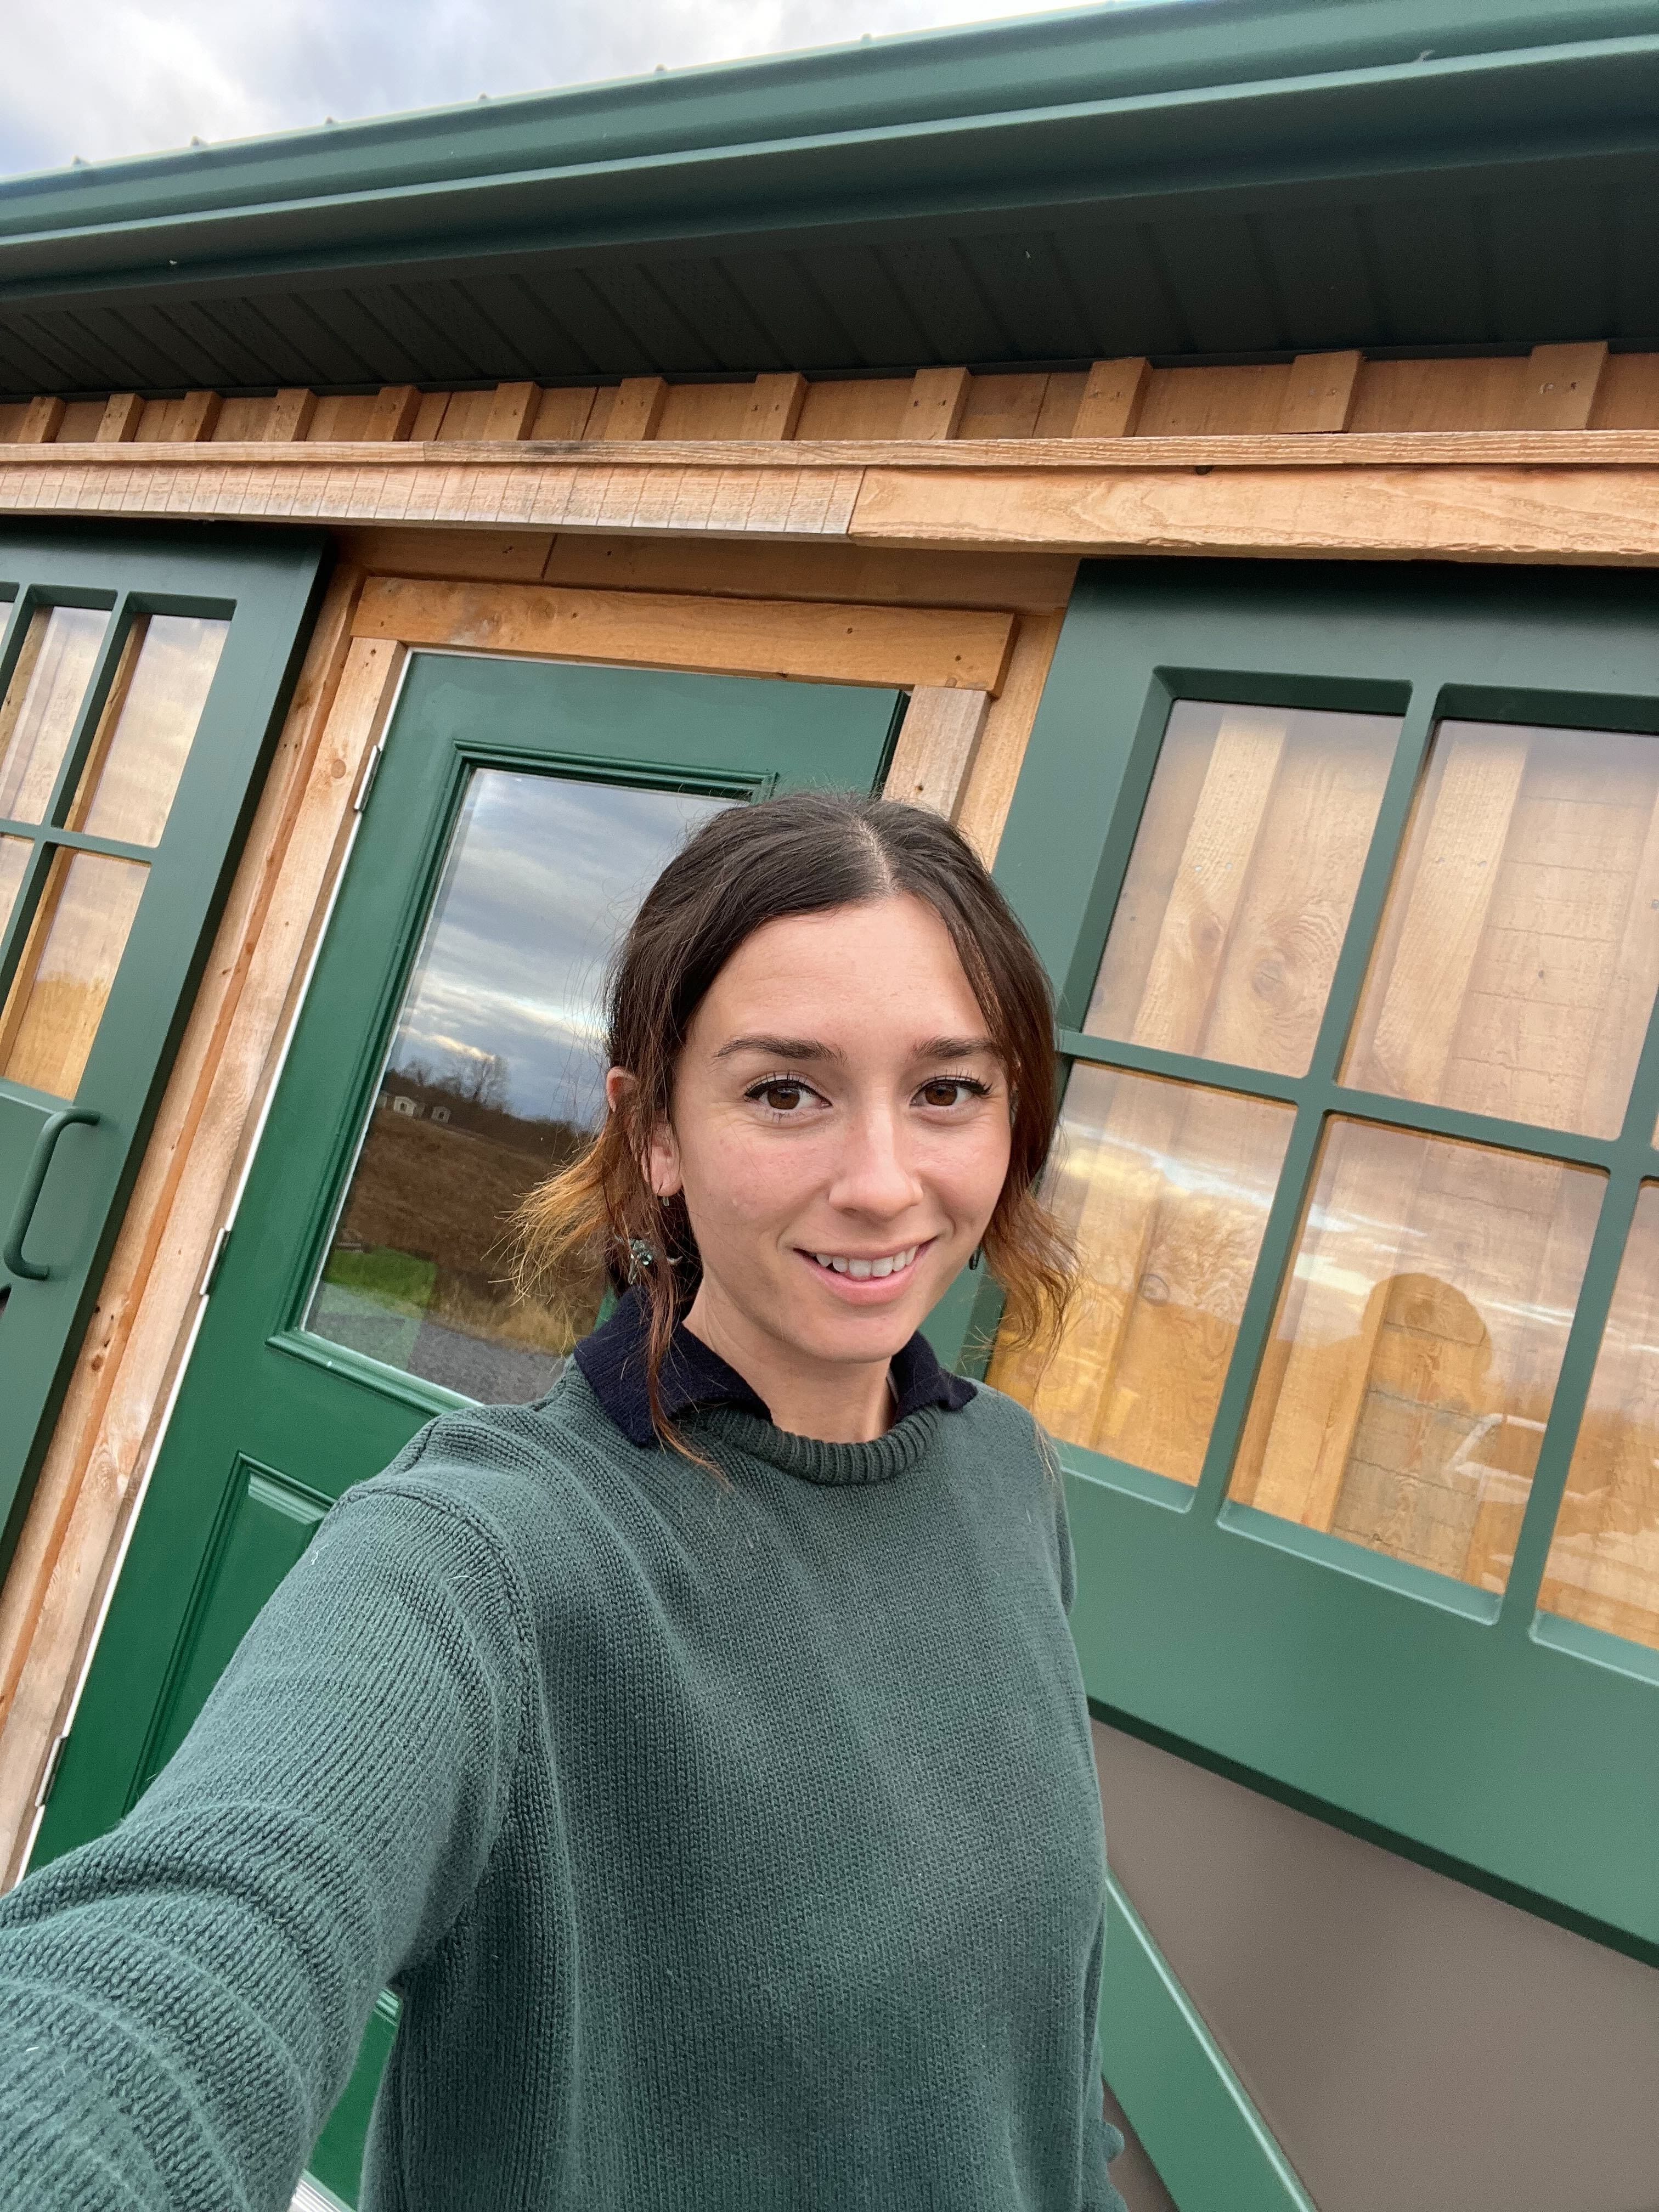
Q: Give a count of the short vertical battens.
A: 12